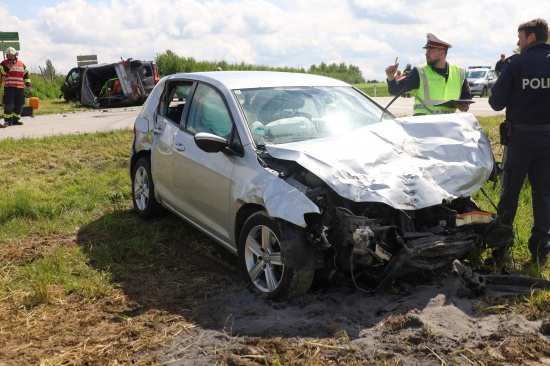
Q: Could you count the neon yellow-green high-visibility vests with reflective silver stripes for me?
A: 1